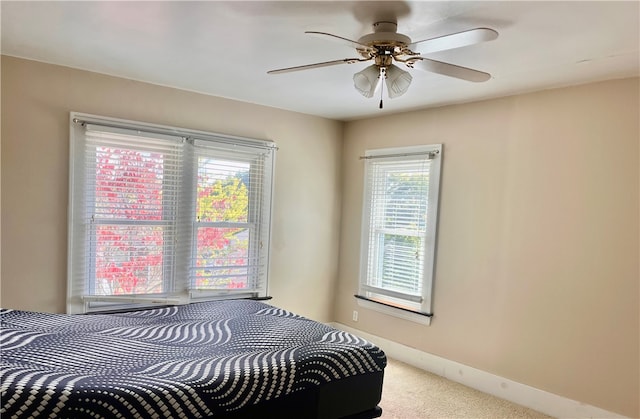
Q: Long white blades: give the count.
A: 4